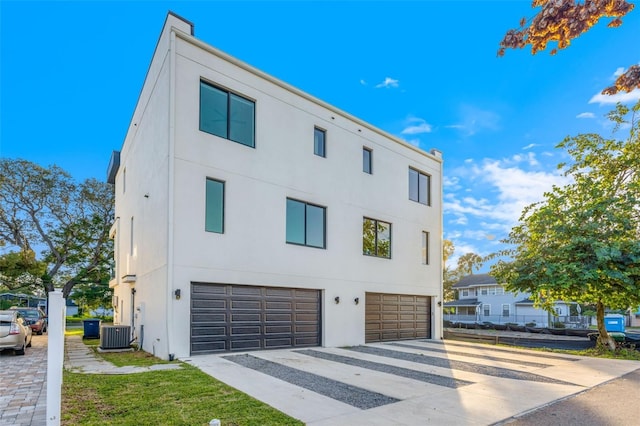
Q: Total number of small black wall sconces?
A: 4